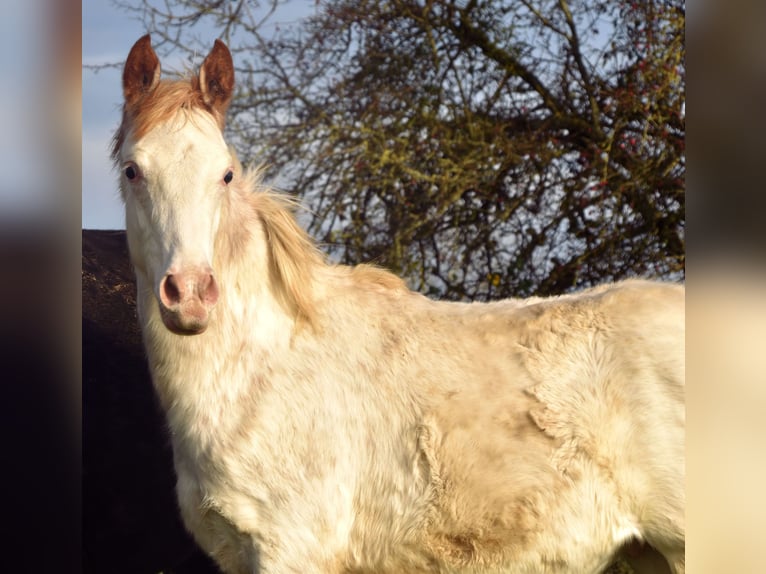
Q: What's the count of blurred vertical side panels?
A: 2